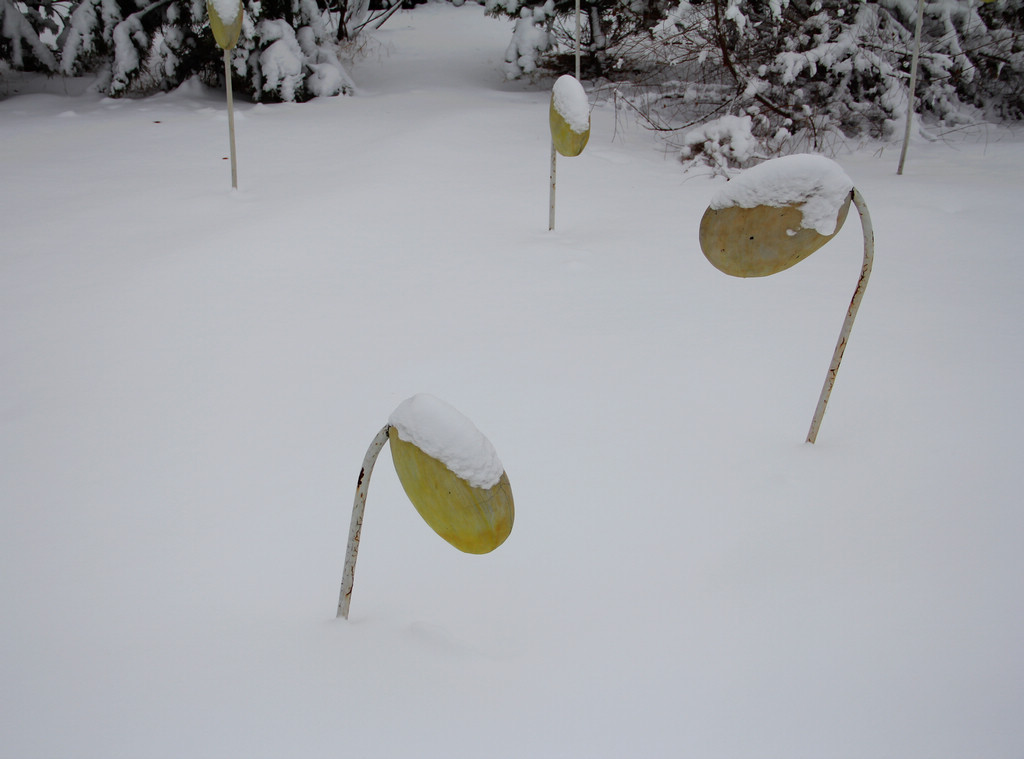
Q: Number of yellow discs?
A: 4